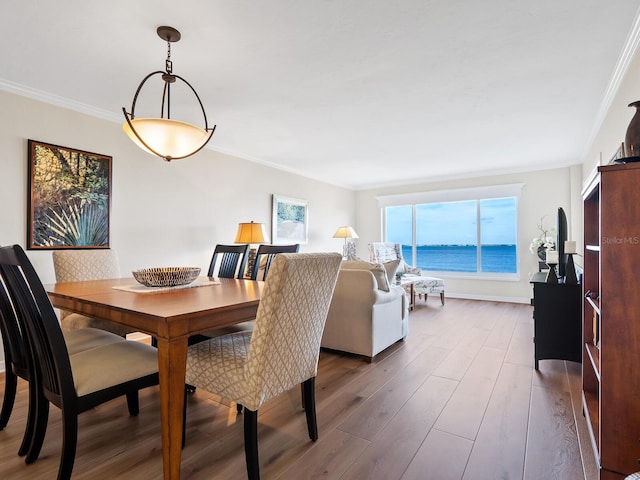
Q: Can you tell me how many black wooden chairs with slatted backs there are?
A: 4